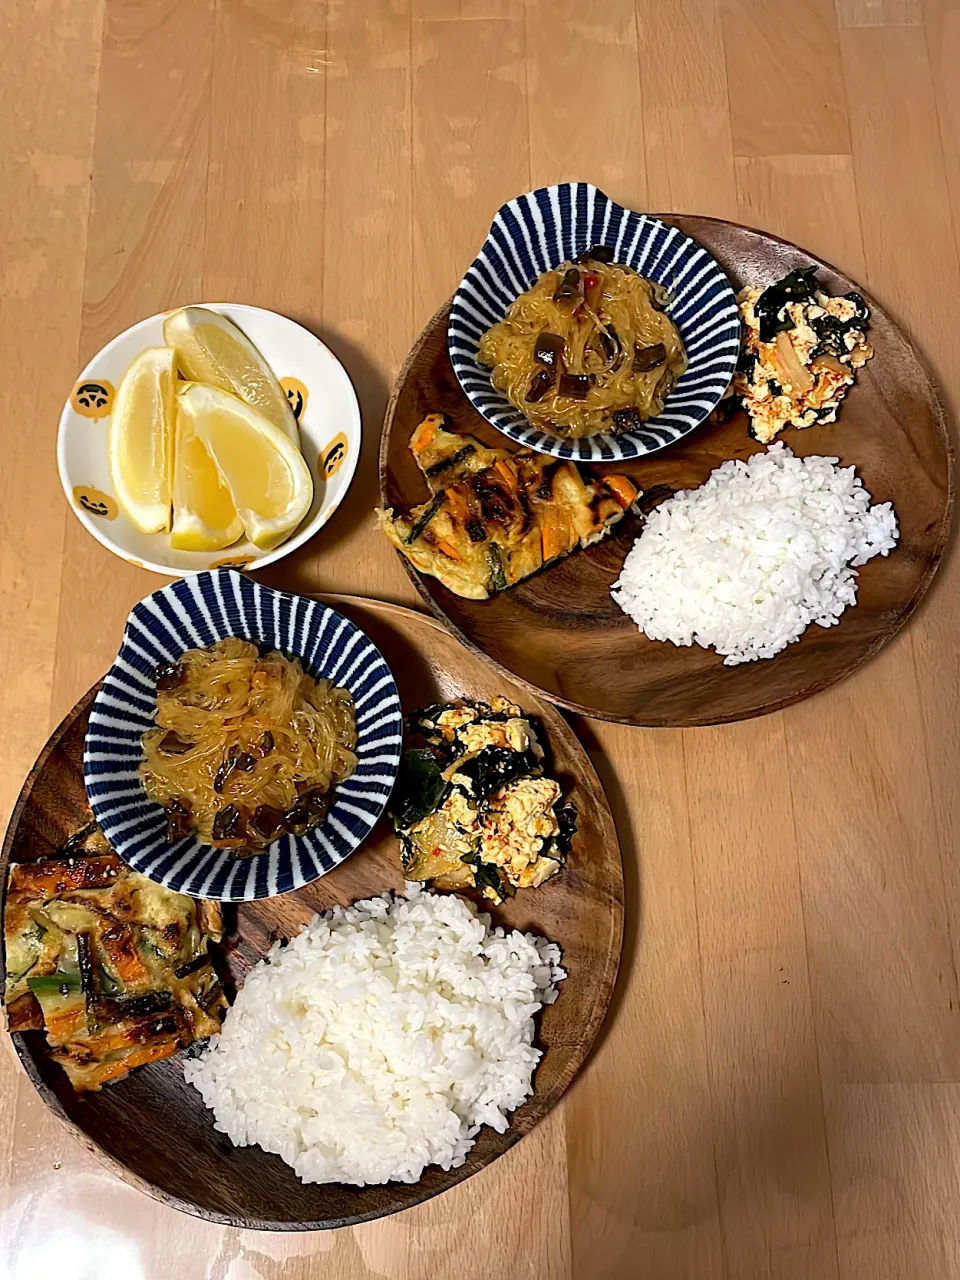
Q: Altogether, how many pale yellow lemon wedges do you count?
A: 4